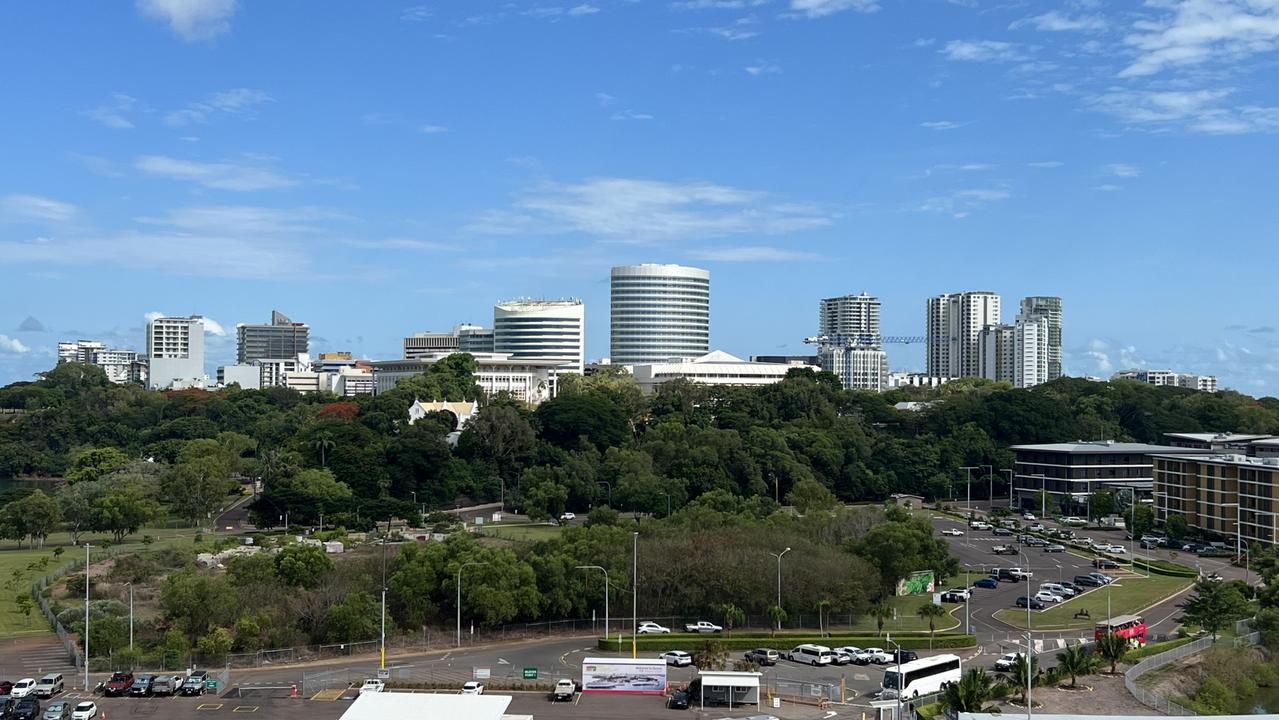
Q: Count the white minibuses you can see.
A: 1